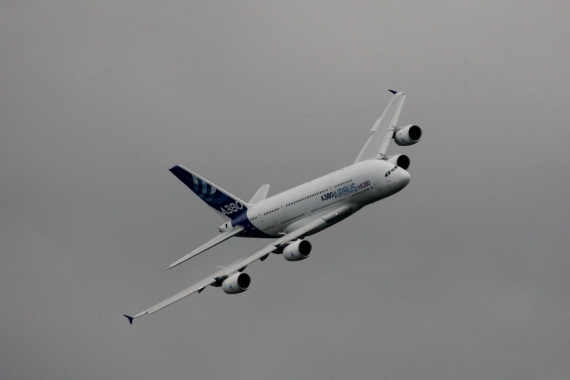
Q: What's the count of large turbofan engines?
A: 4